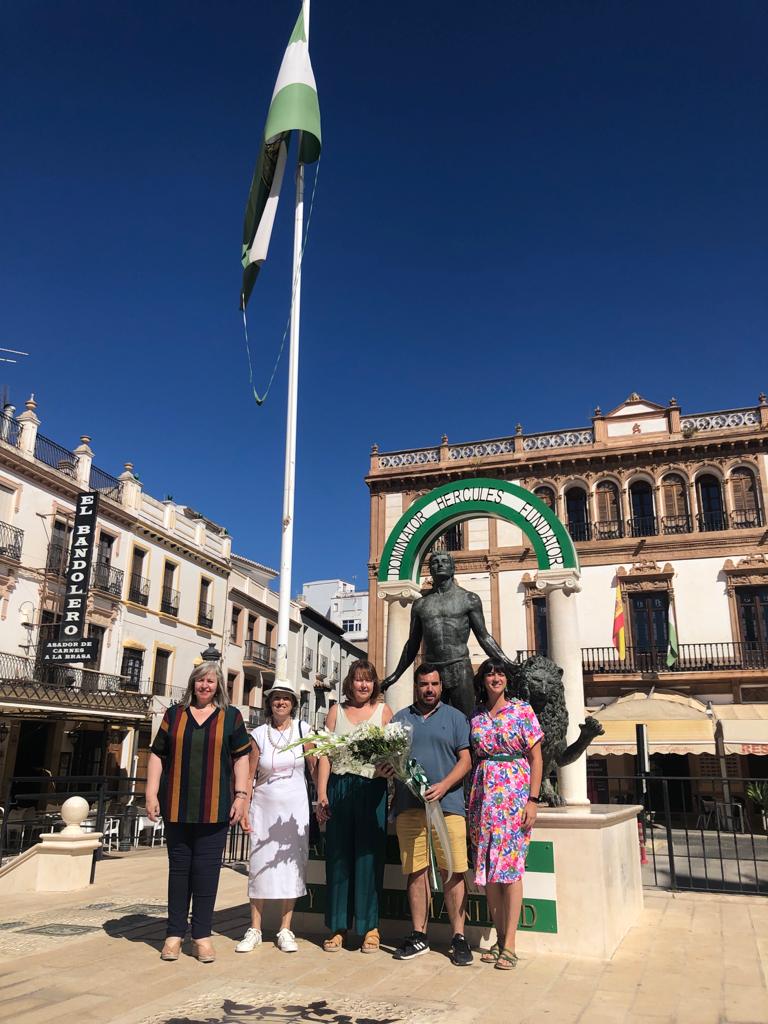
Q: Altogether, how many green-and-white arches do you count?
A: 1